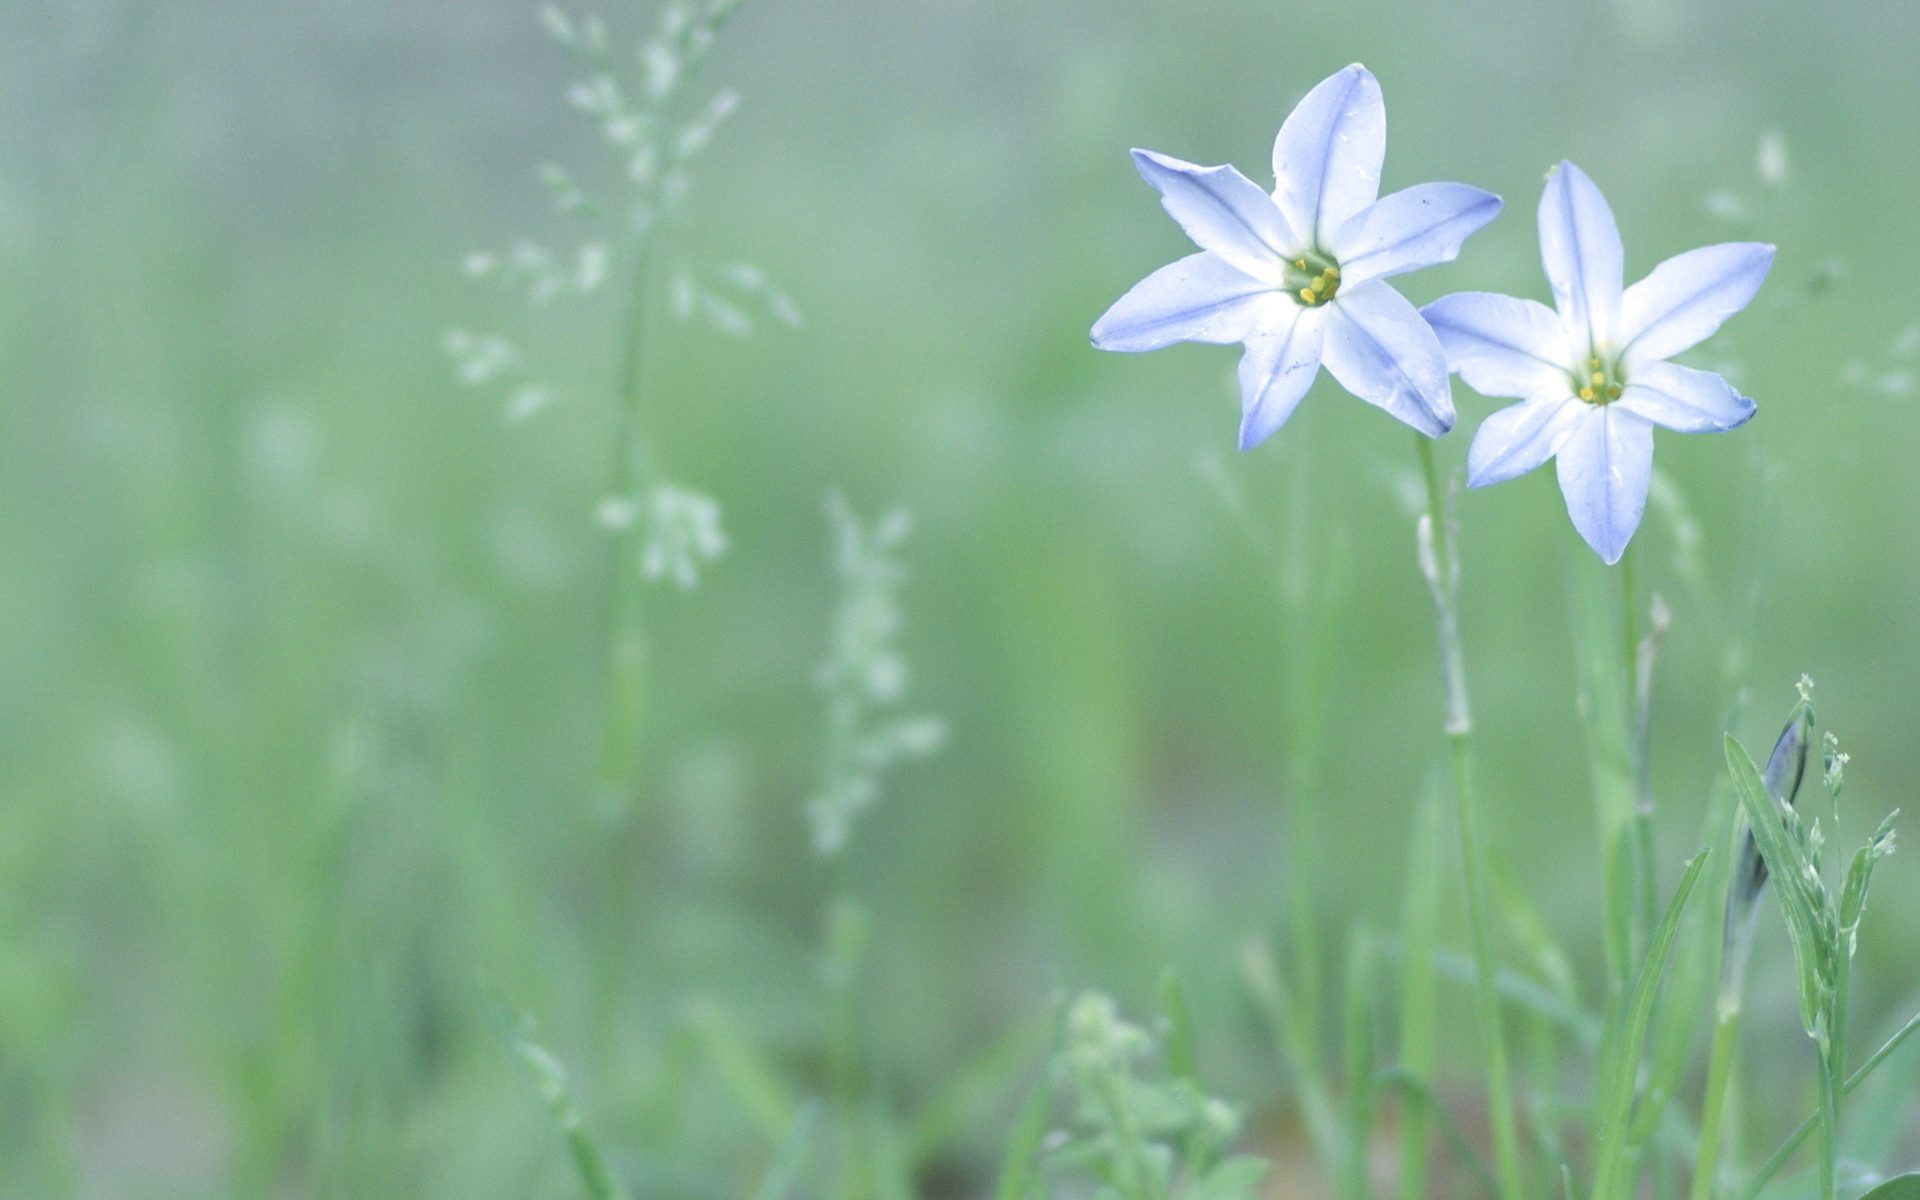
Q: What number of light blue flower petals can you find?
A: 12